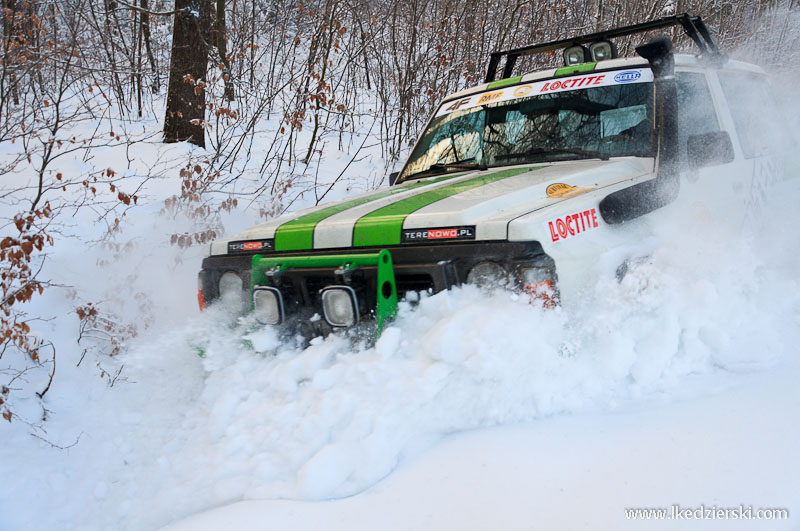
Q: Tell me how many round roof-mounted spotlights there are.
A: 2